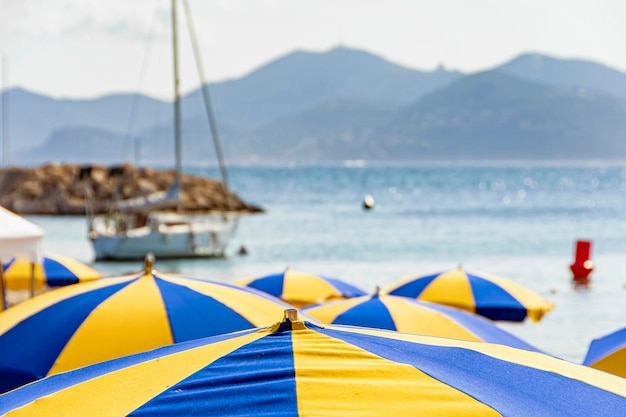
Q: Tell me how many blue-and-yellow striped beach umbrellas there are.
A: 7